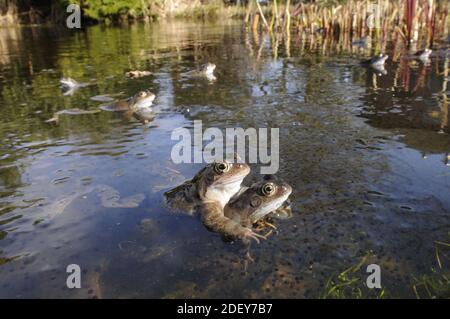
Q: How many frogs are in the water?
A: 7